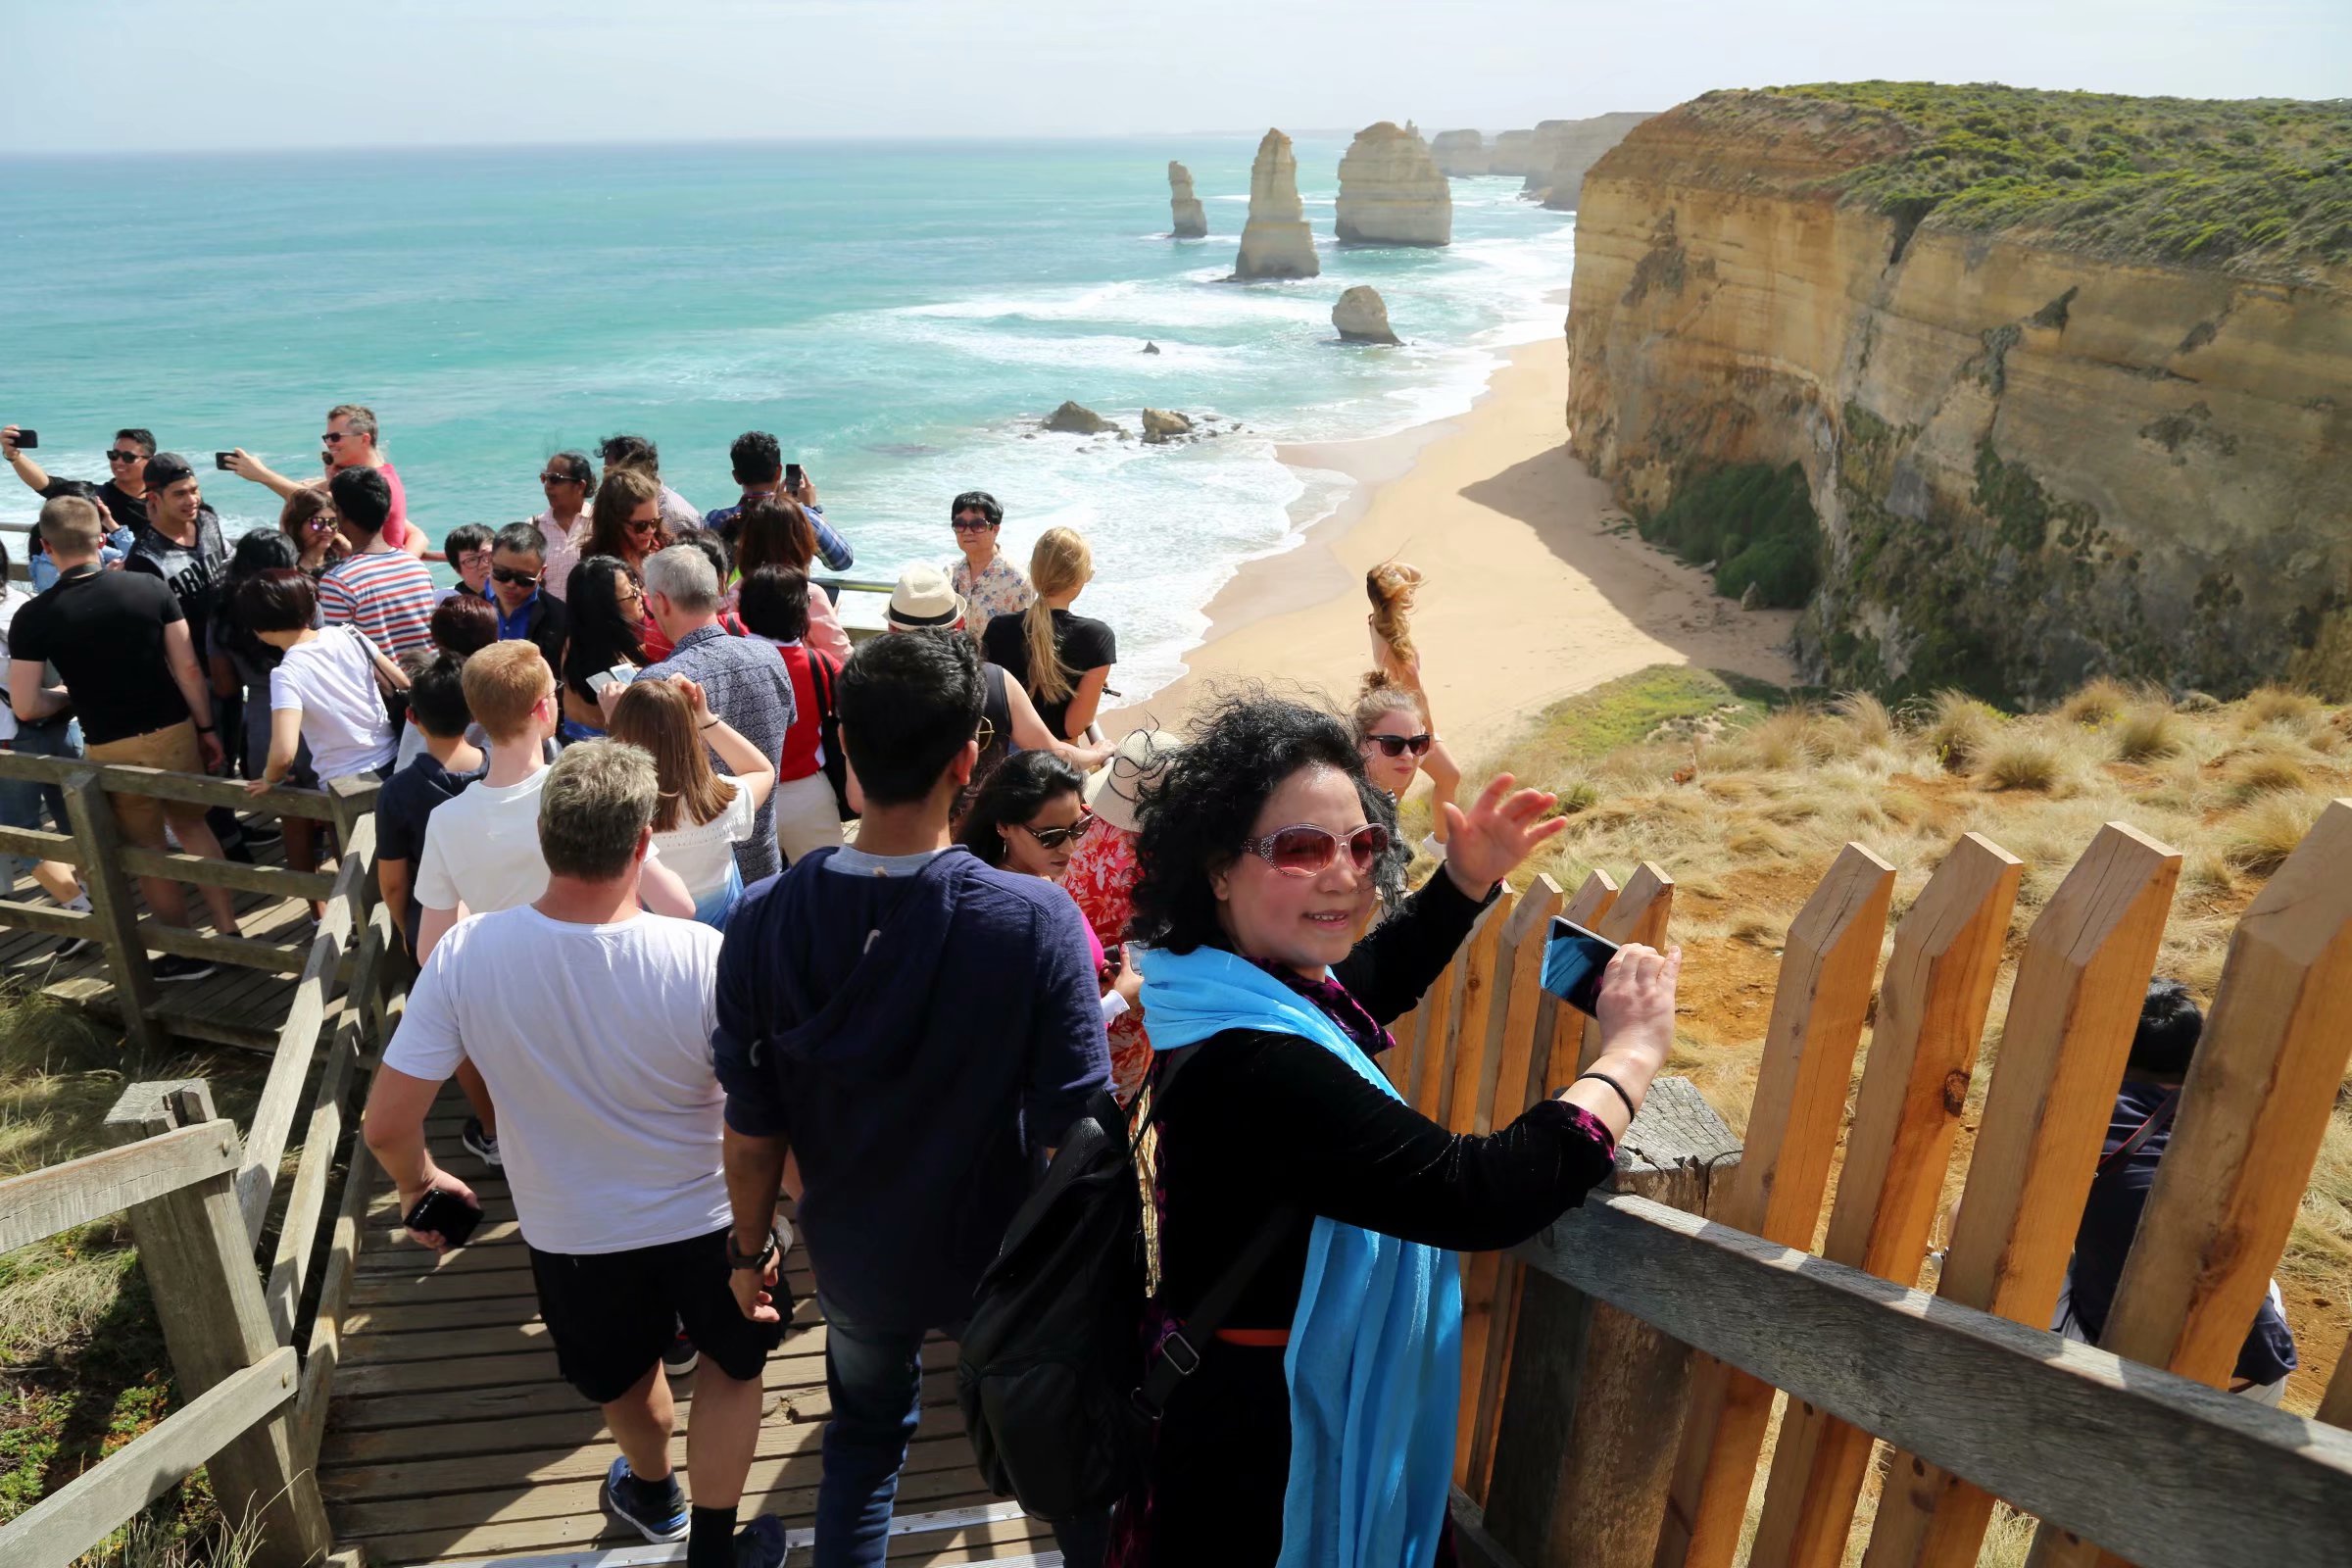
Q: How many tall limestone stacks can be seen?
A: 3